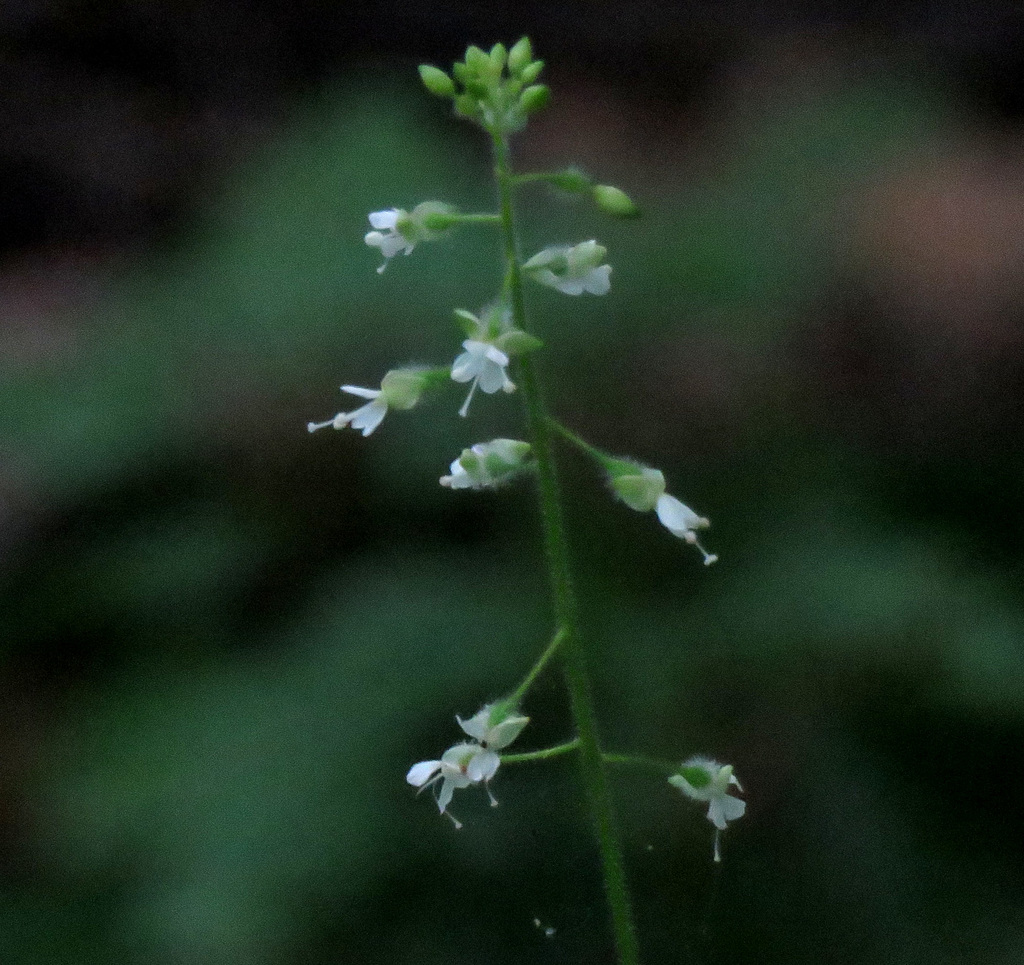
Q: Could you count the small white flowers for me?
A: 9